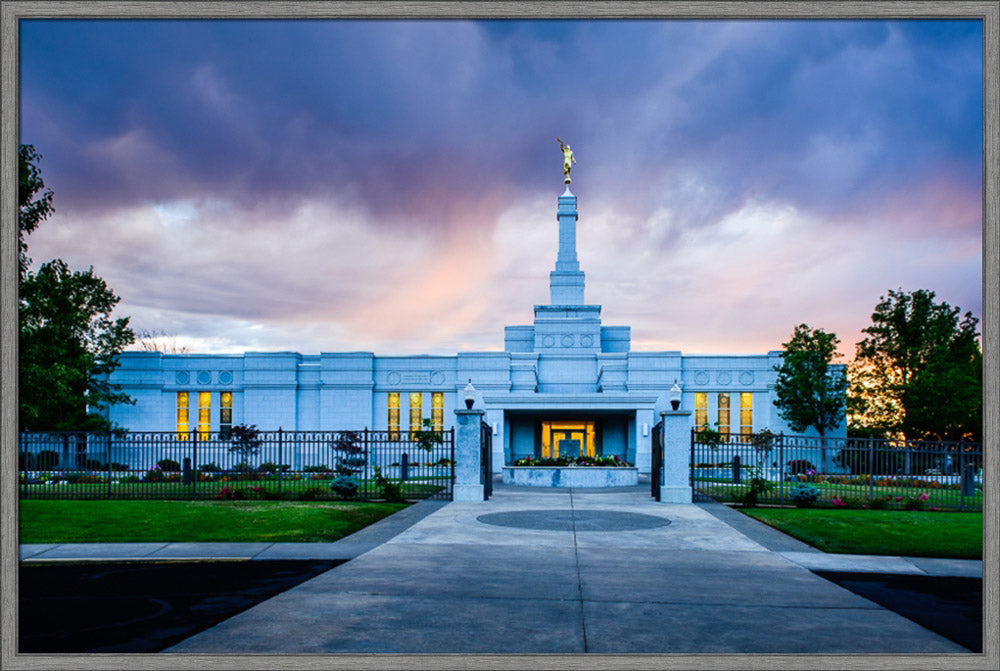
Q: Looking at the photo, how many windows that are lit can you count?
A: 9